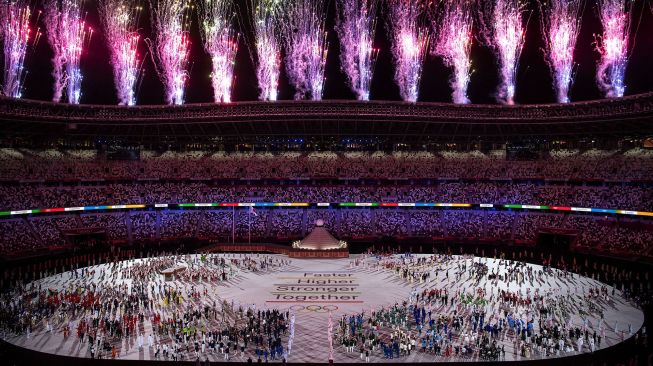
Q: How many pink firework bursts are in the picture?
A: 13